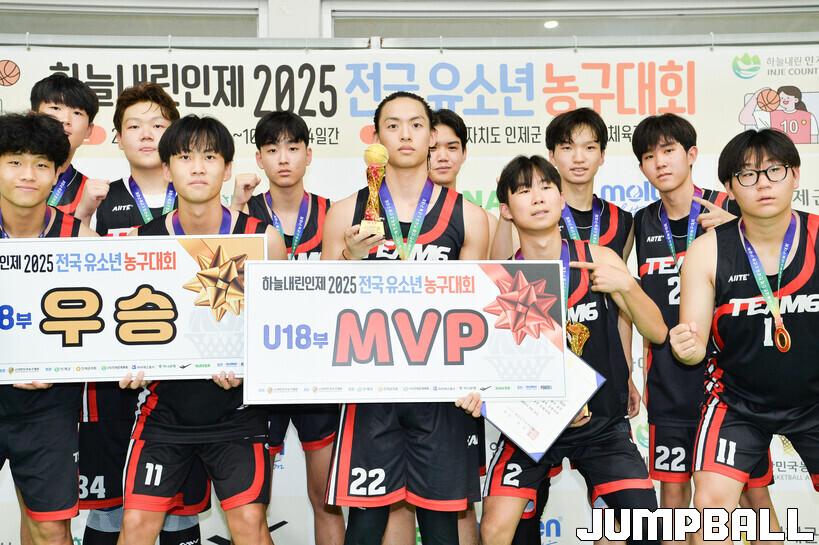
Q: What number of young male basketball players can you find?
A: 11